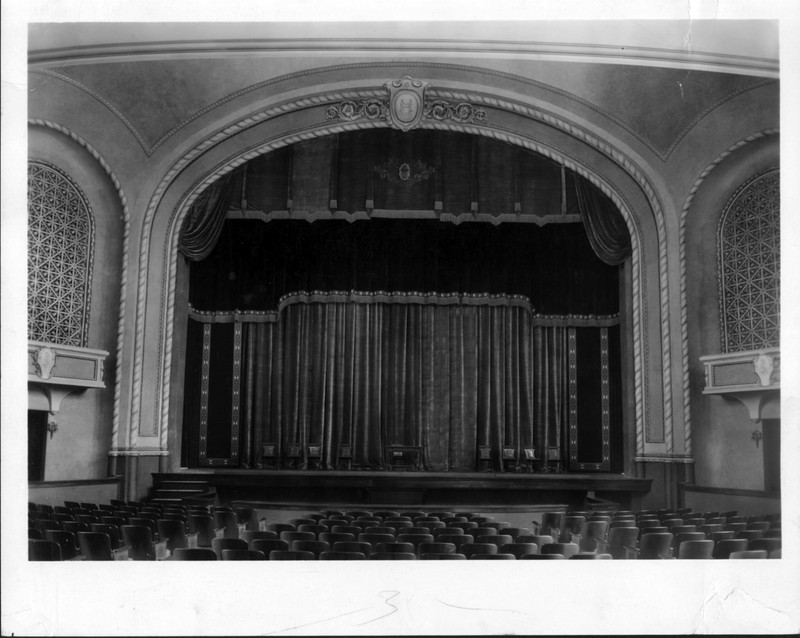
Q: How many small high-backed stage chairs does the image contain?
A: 8